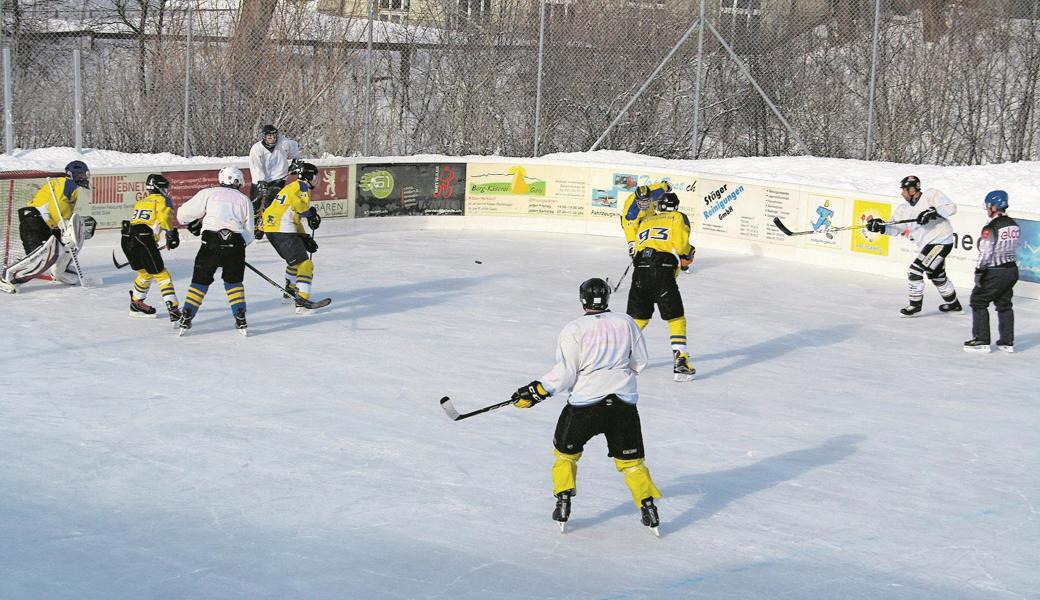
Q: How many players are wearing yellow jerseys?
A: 5